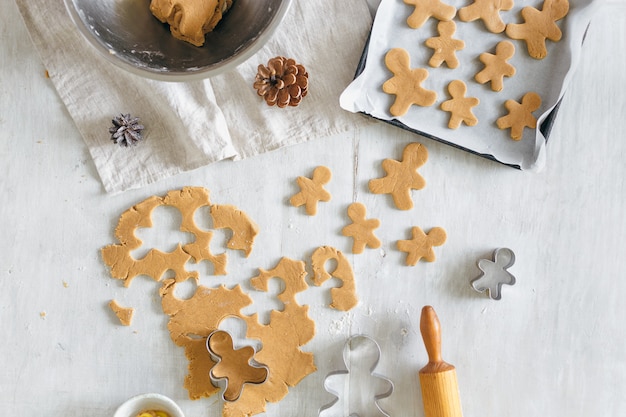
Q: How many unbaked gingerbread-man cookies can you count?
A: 12